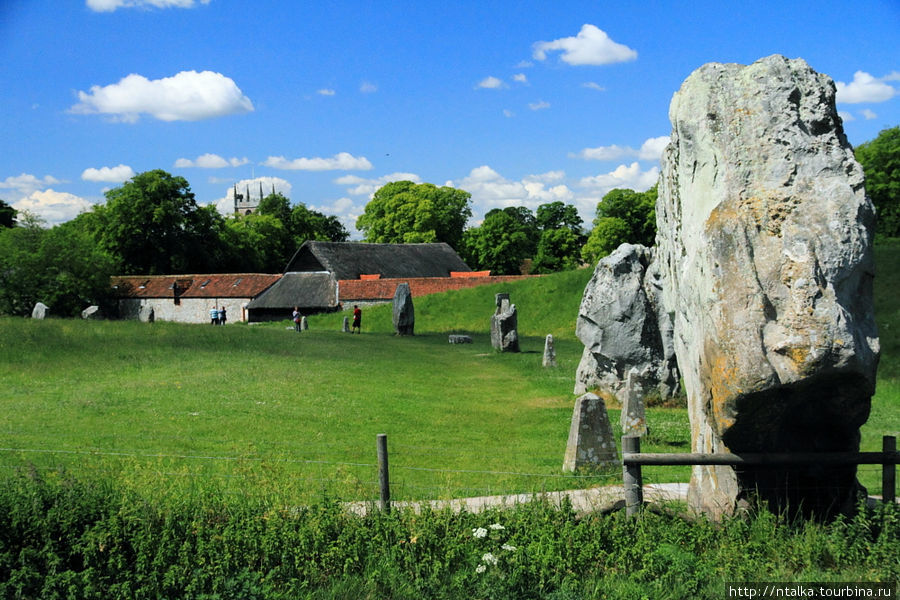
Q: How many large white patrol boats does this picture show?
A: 0